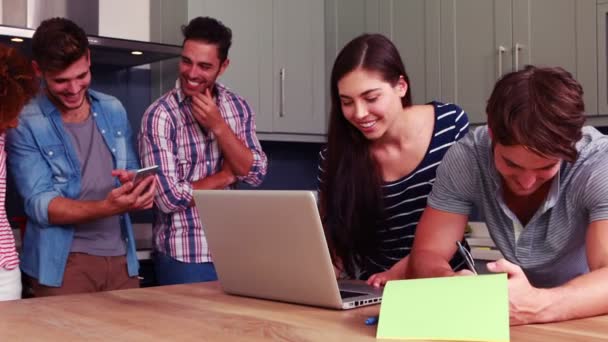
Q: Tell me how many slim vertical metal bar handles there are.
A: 3